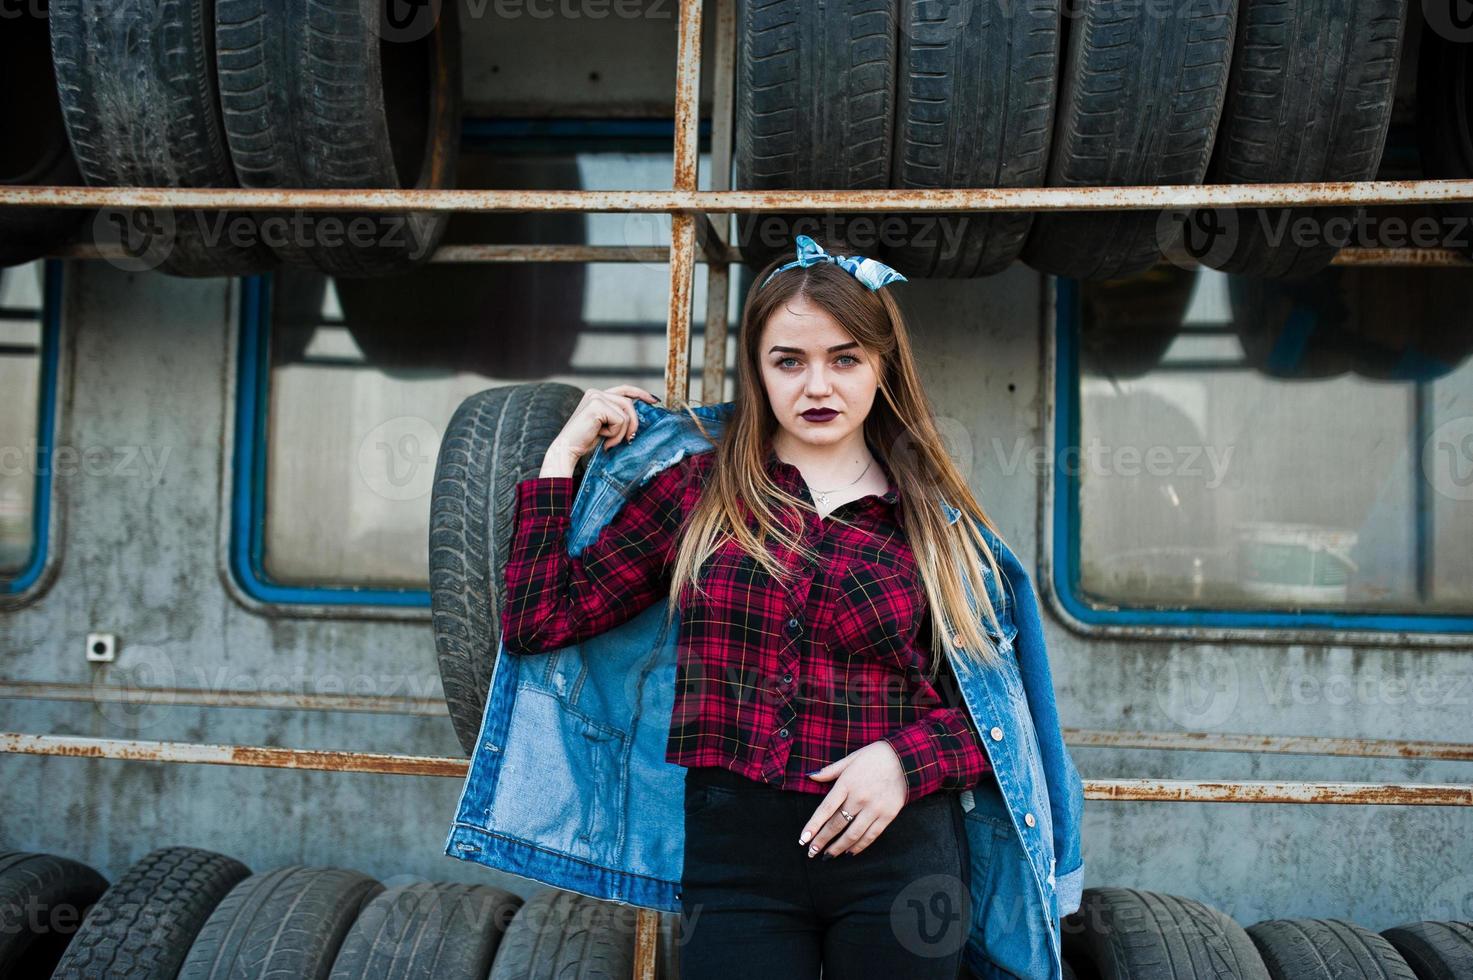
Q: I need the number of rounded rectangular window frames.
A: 3